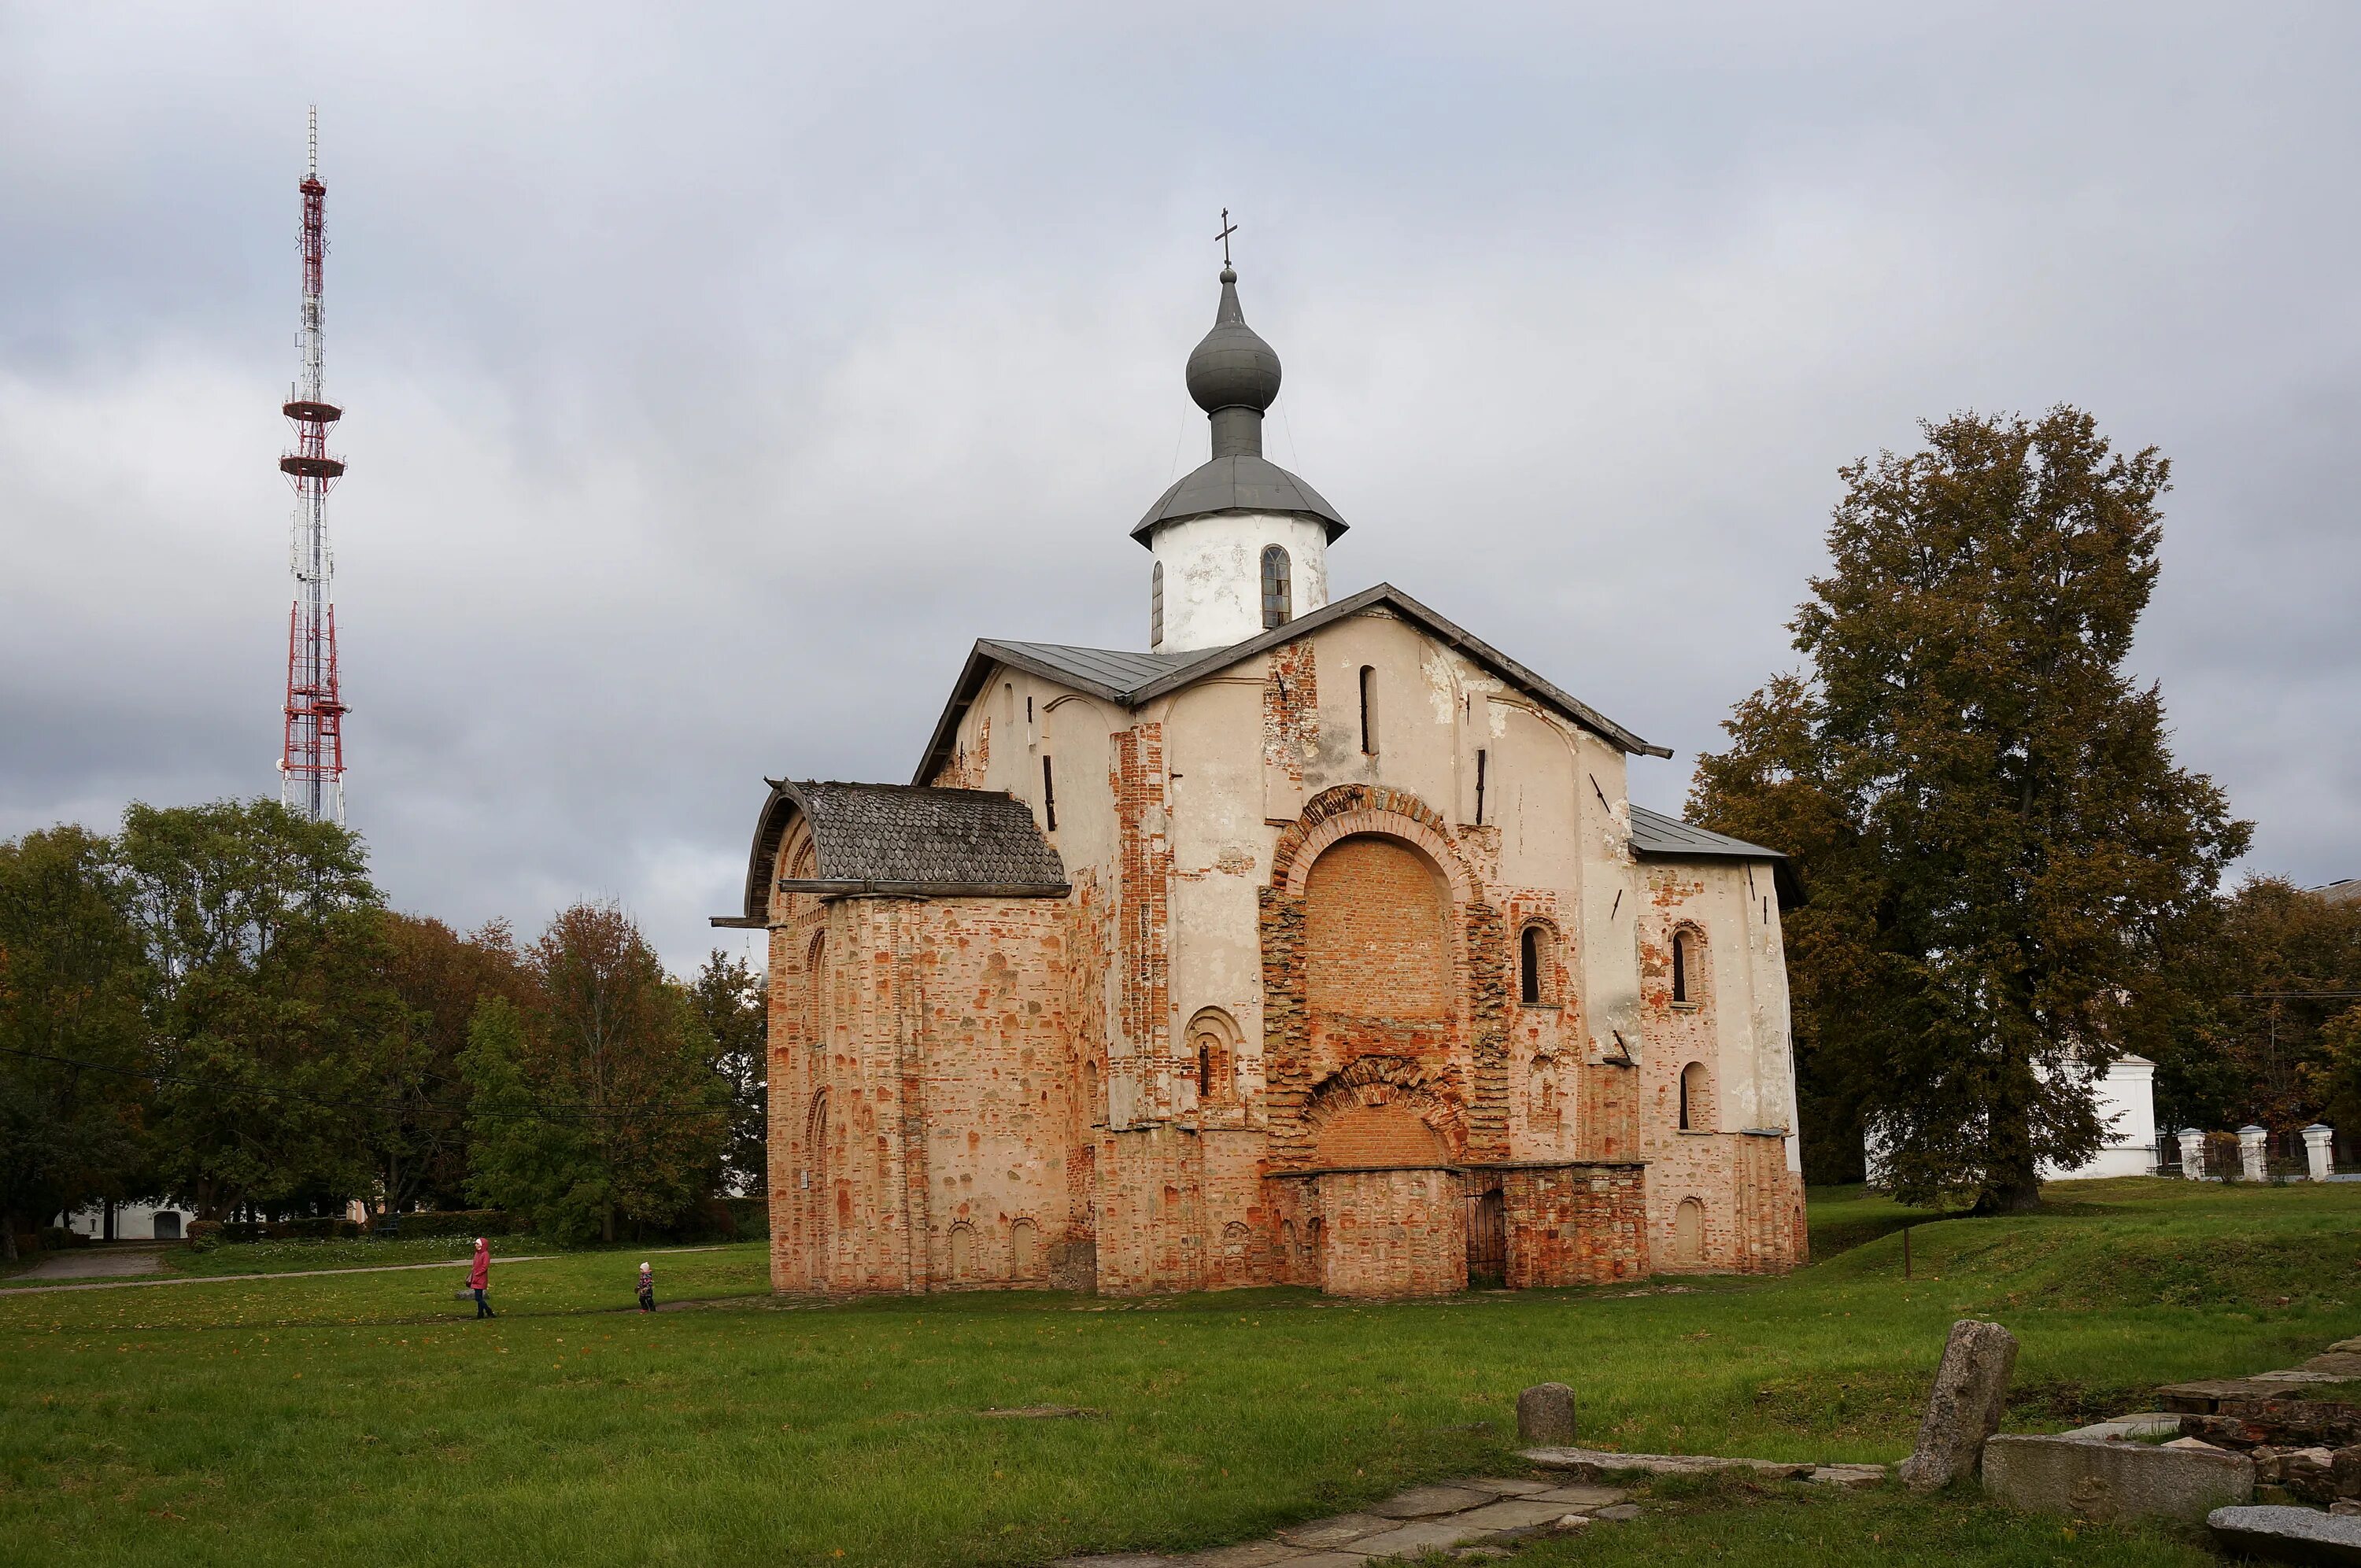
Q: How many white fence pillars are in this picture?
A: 3